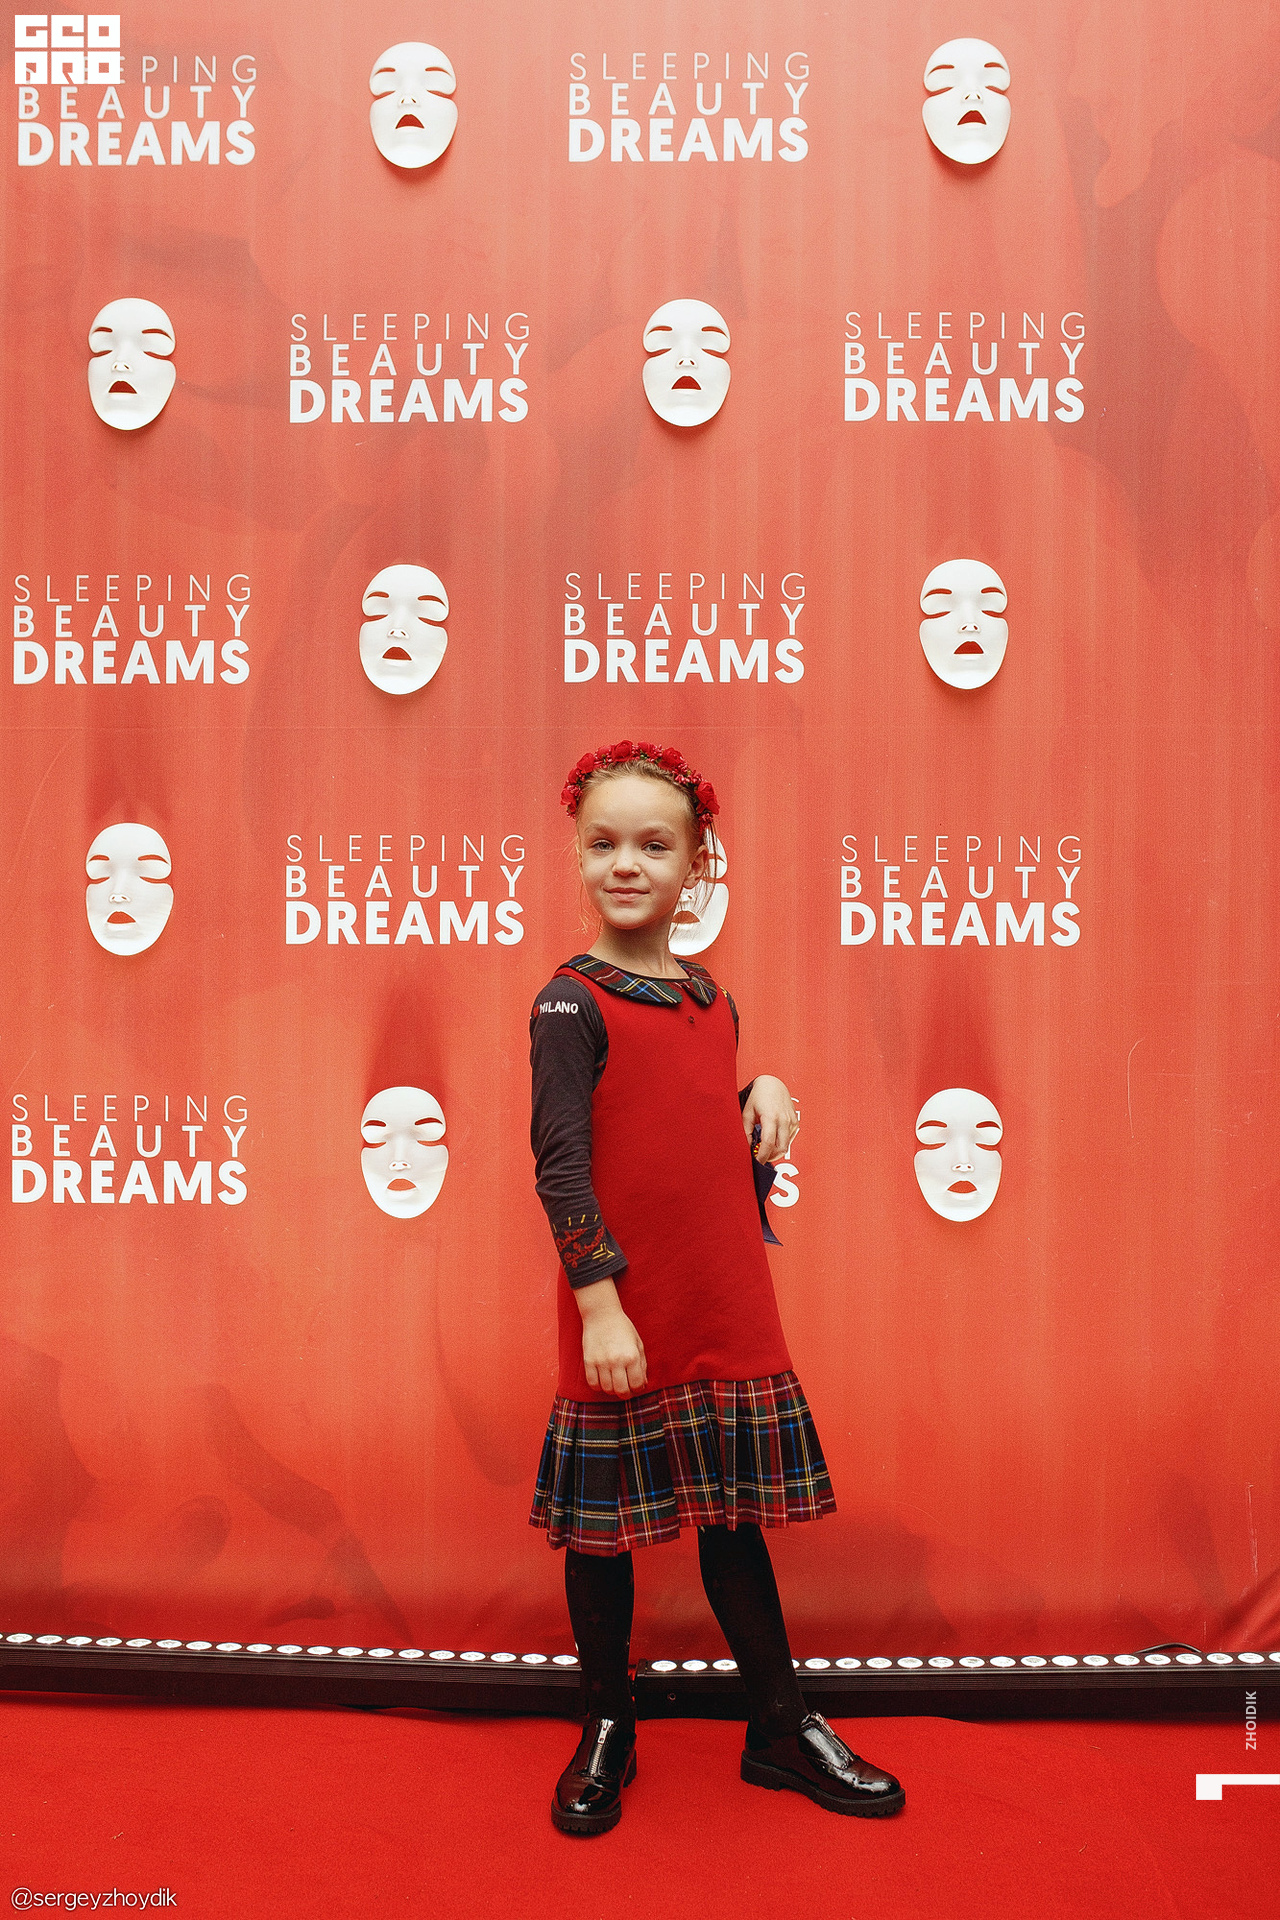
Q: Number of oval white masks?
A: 10